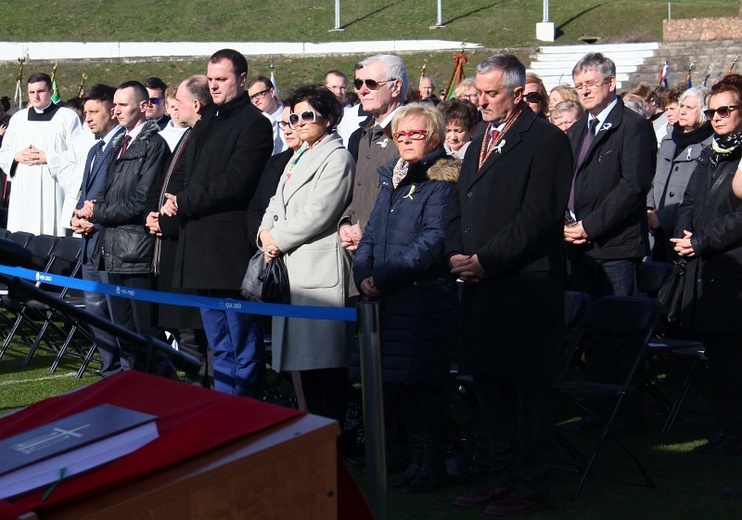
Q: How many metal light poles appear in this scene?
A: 3